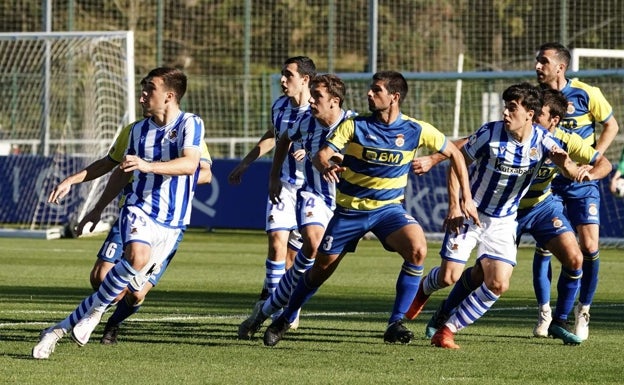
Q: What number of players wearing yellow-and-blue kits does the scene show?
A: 4